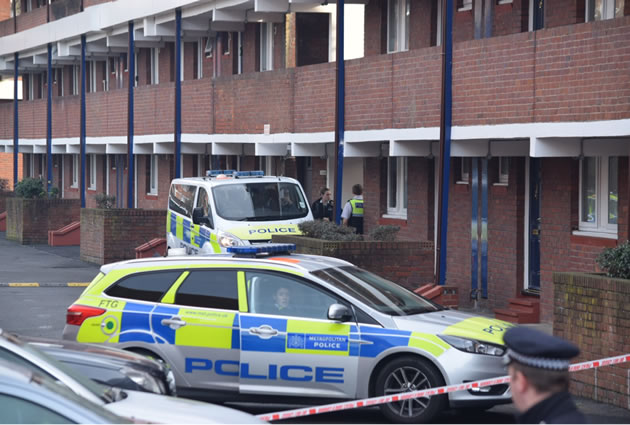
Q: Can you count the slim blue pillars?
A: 7